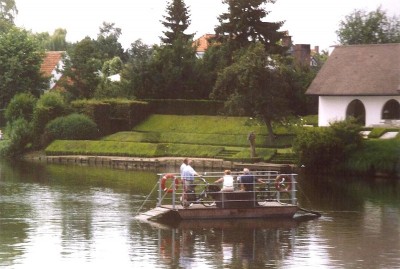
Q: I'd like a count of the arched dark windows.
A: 2